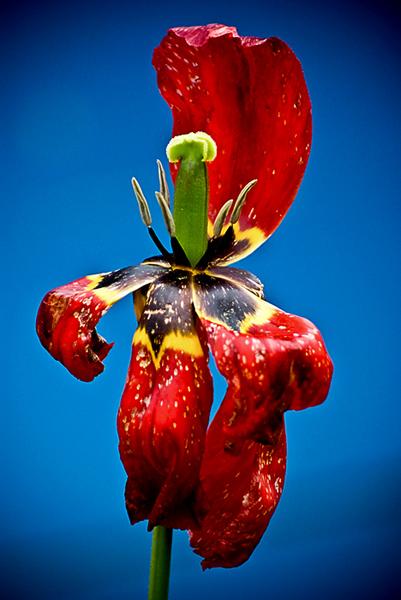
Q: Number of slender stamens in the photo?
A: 5